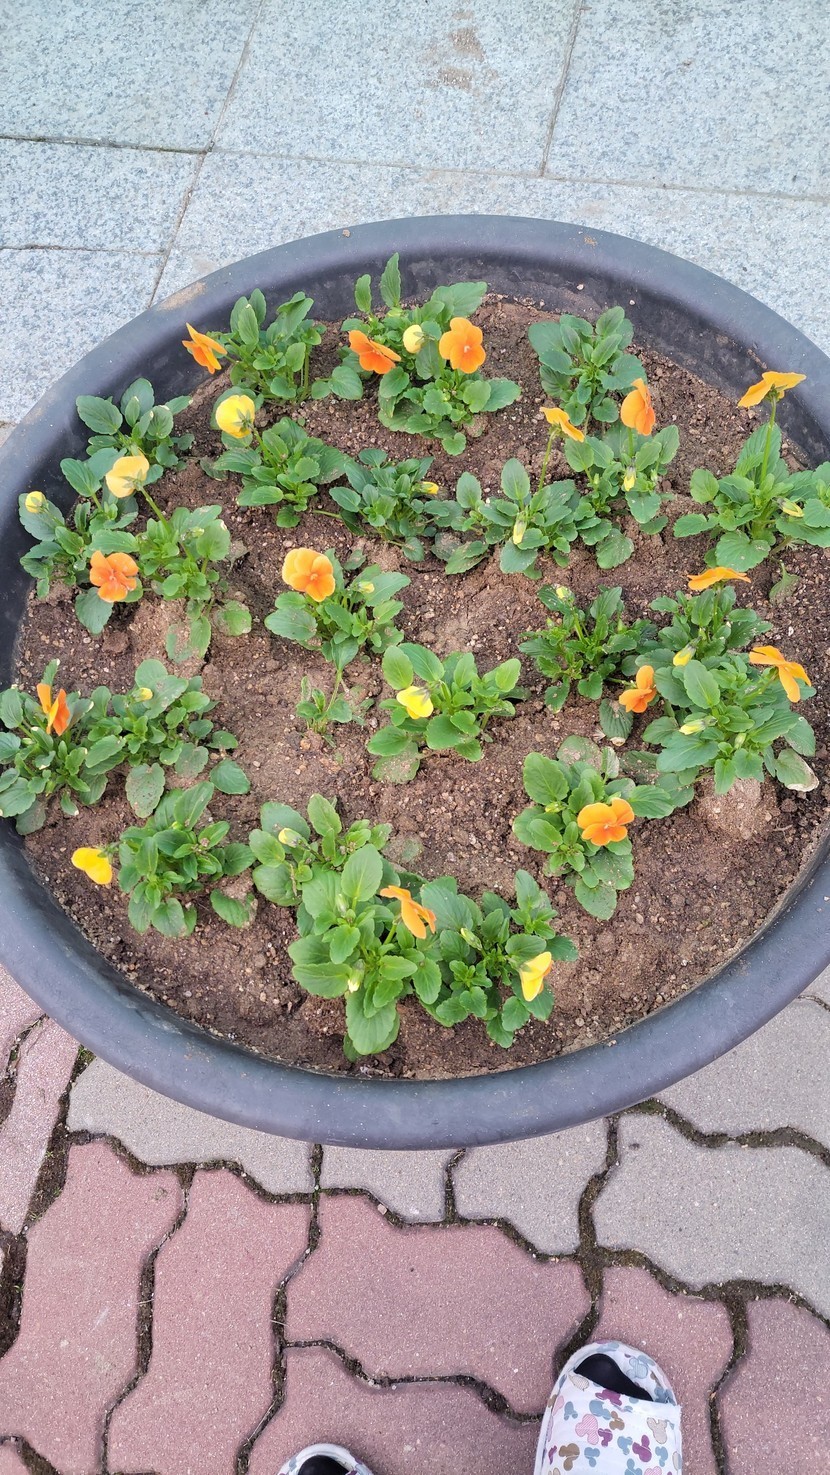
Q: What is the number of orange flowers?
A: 14